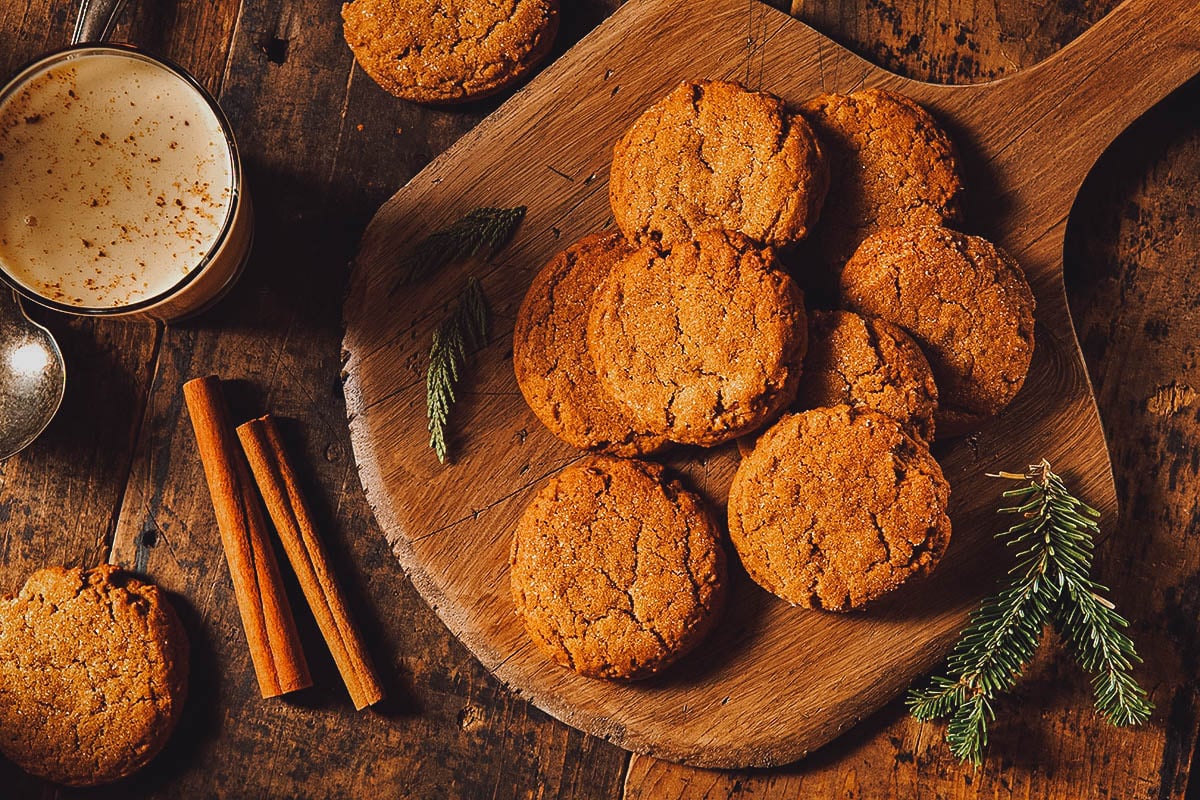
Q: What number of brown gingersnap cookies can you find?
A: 10